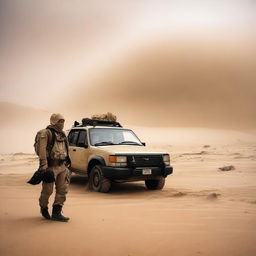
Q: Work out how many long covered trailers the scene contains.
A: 0